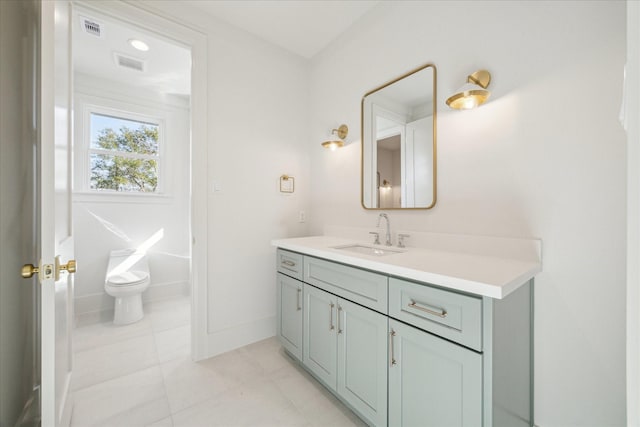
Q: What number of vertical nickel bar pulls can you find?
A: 4